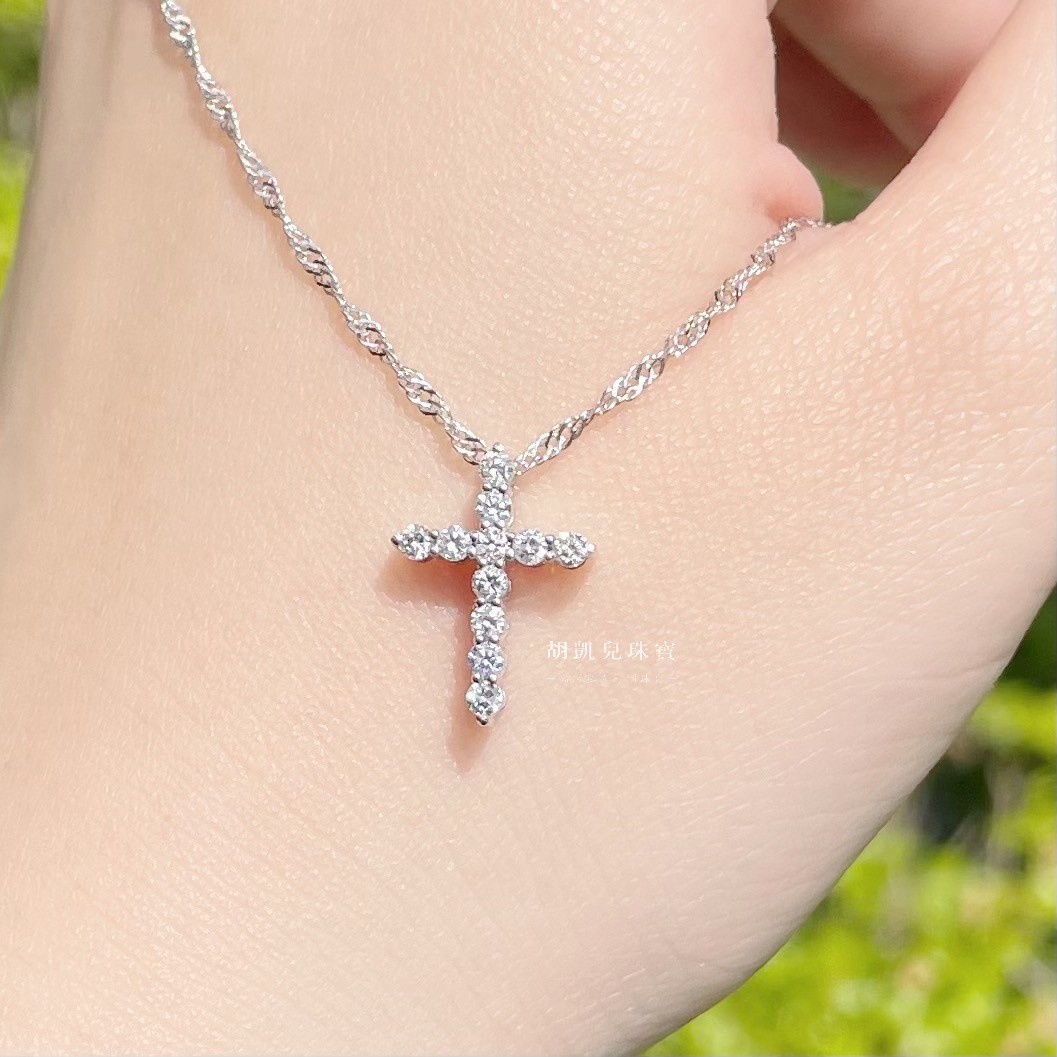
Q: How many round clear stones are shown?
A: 11